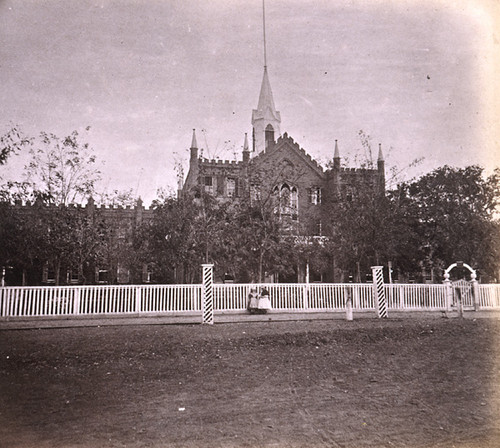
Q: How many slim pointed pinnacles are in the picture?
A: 4